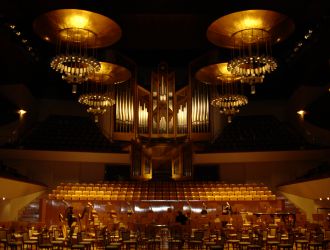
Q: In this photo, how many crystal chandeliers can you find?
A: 4